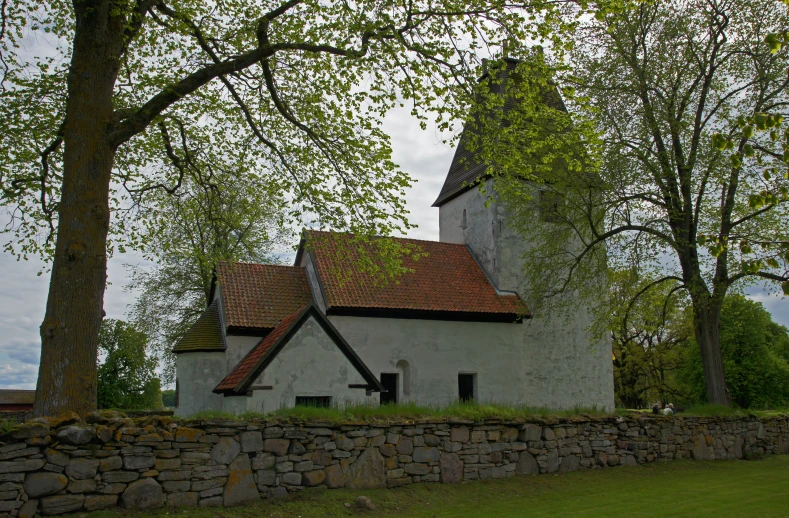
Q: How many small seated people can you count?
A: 3